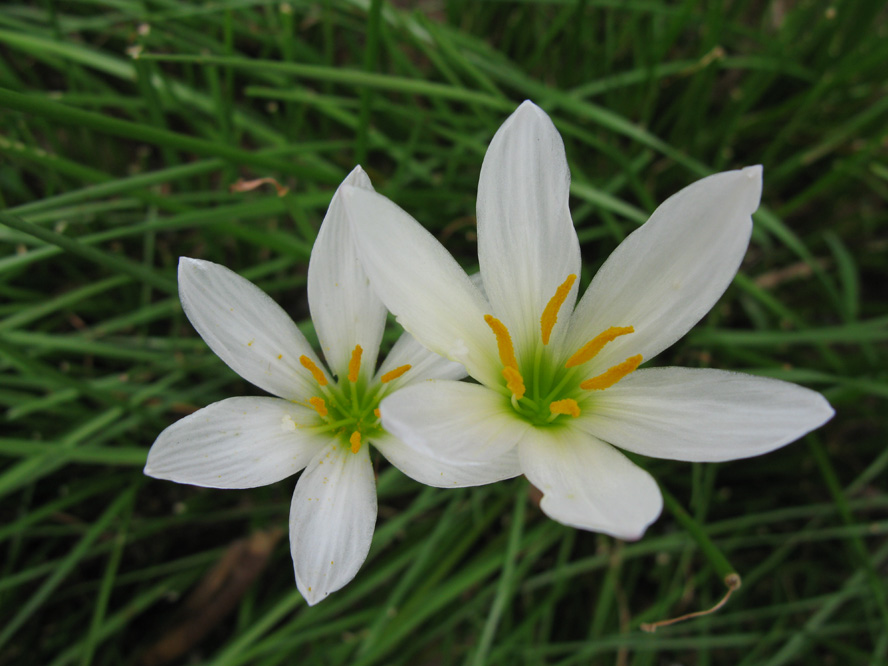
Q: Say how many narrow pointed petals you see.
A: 12